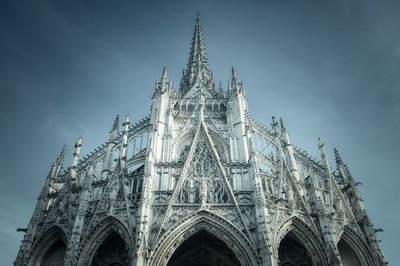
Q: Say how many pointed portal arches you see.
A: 5